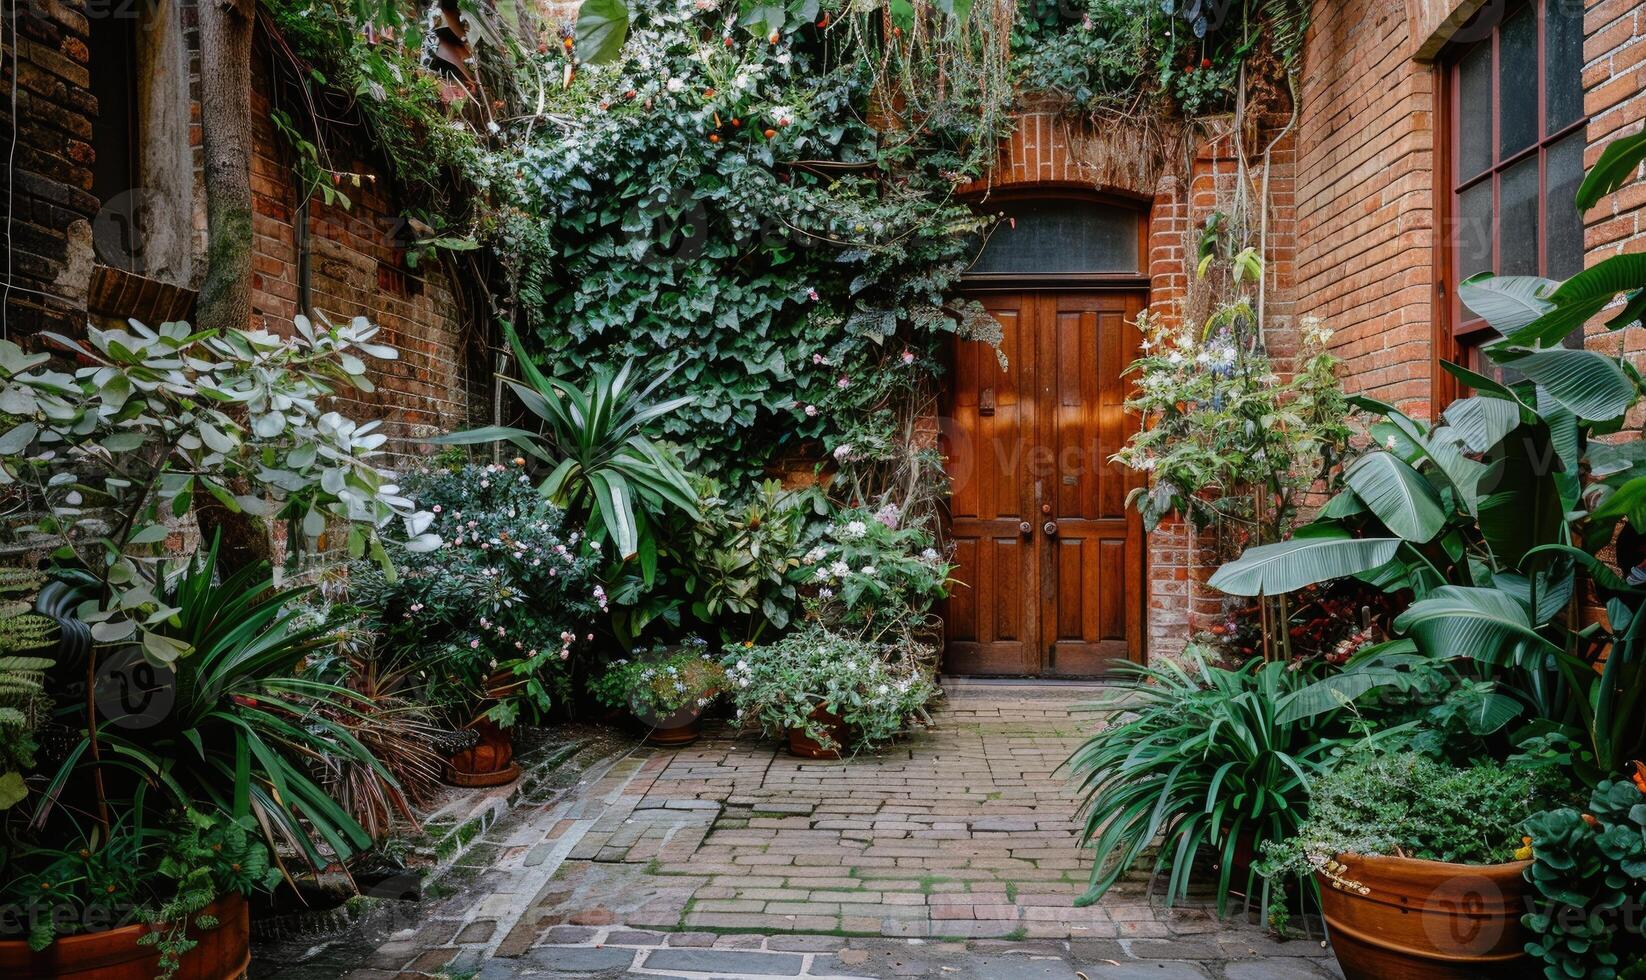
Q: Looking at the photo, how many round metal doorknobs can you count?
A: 2